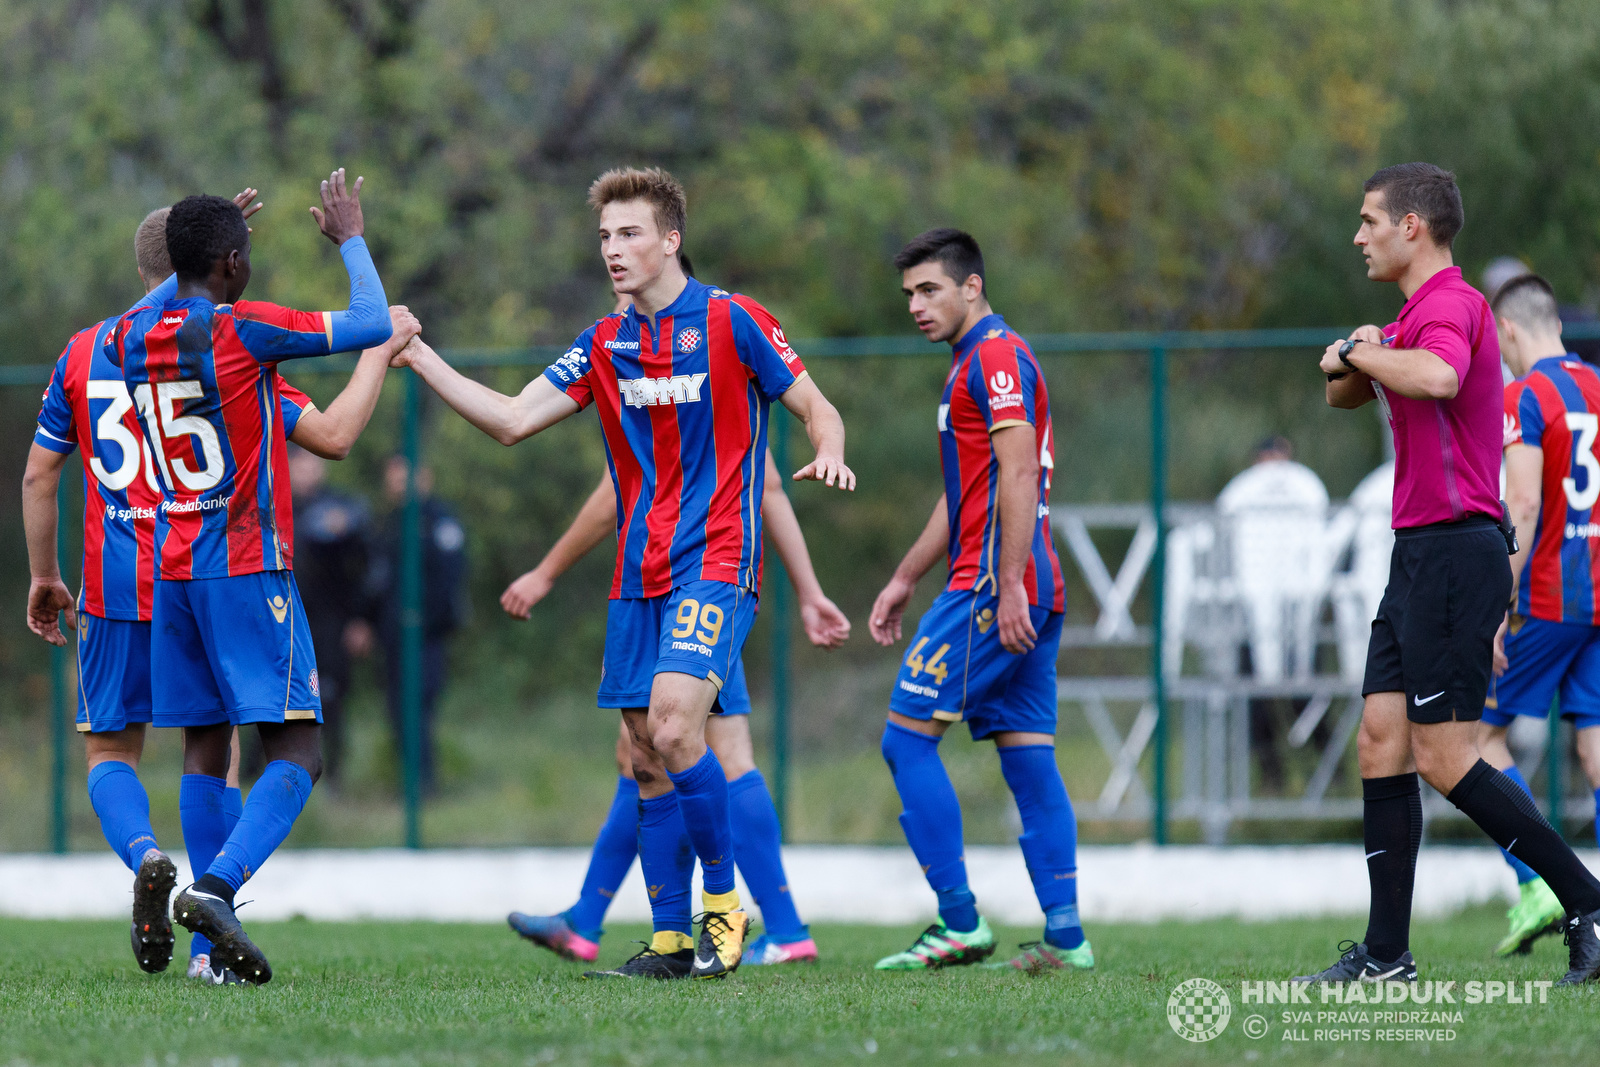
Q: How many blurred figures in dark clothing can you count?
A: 2